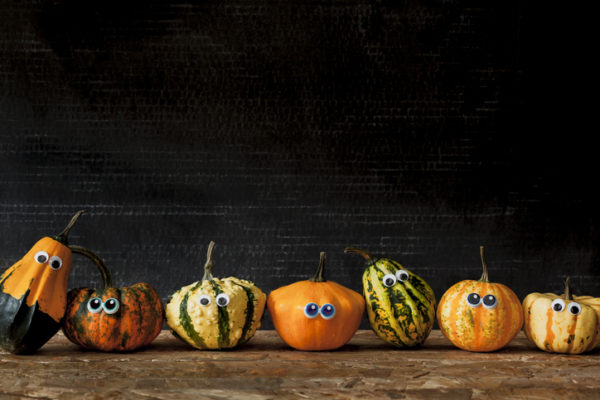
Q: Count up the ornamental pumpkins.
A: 7